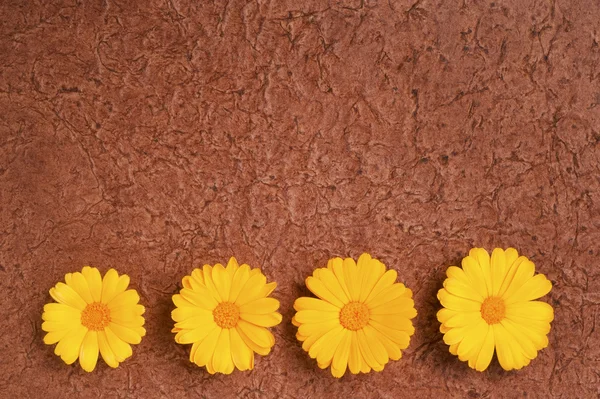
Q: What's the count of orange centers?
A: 4